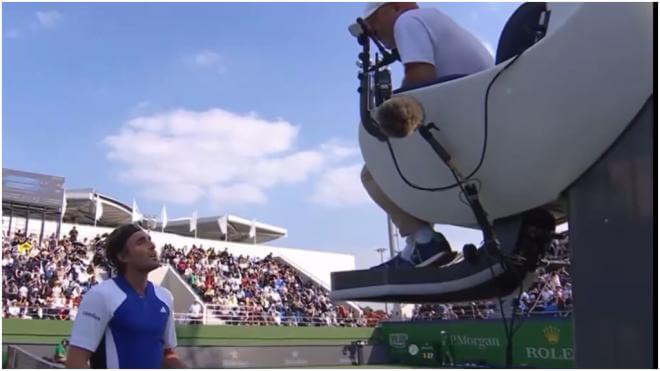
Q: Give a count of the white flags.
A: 7